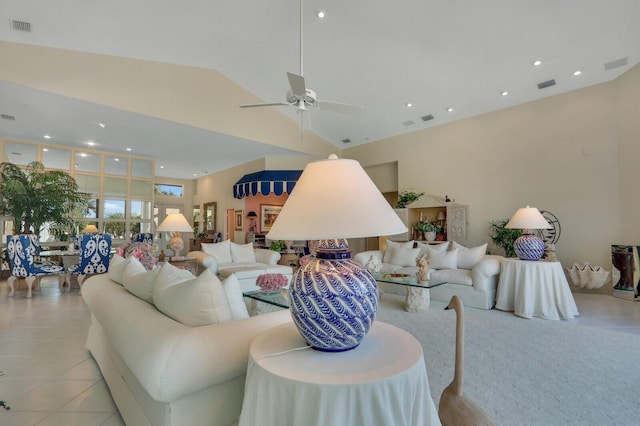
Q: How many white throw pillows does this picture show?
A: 11